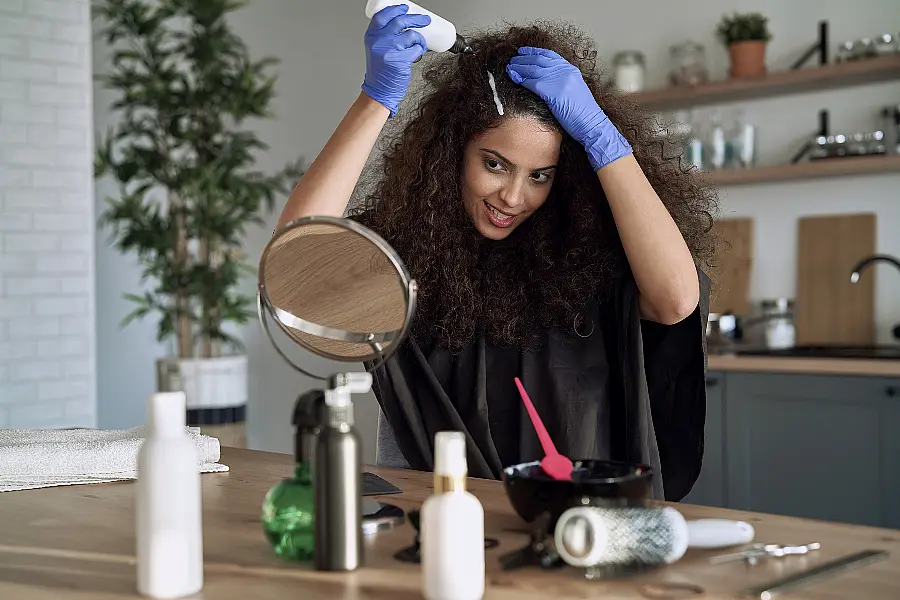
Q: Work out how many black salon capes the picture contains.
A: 1